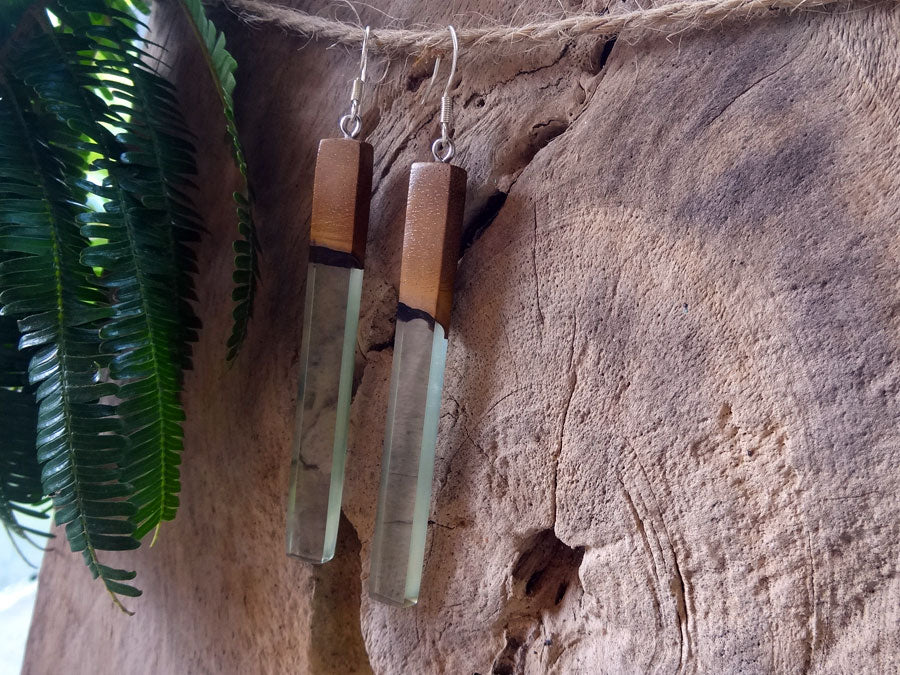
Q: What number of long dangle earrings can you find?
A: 2